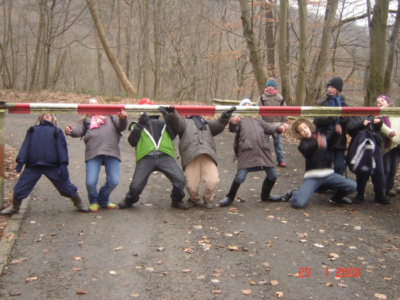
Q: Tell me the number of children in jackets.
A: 10